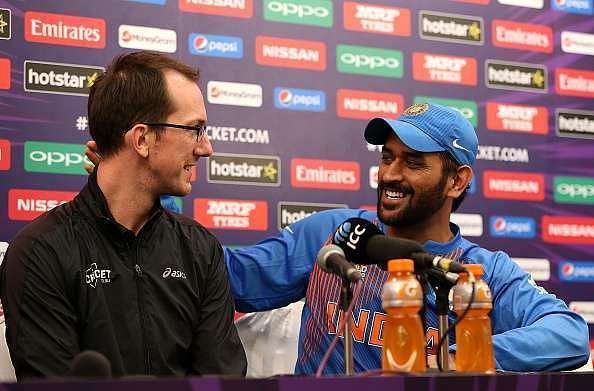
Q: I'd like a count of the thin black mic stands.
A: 2